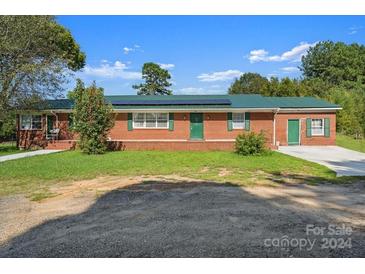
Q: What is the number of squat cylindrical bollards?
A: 0